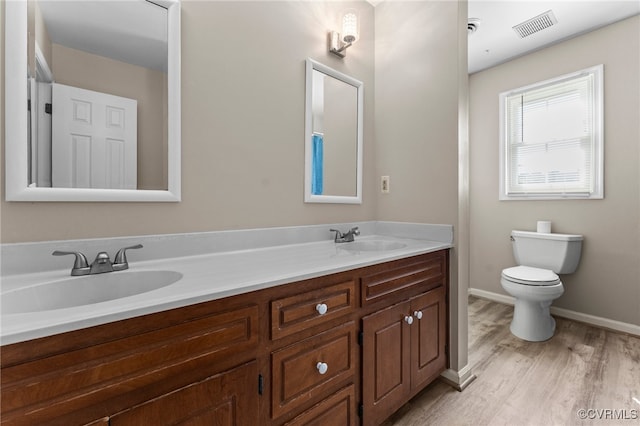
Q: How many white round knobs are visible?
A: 4